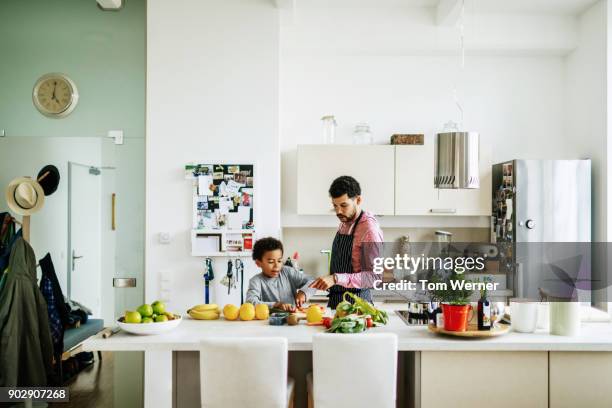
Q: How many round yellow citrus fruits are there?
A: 4